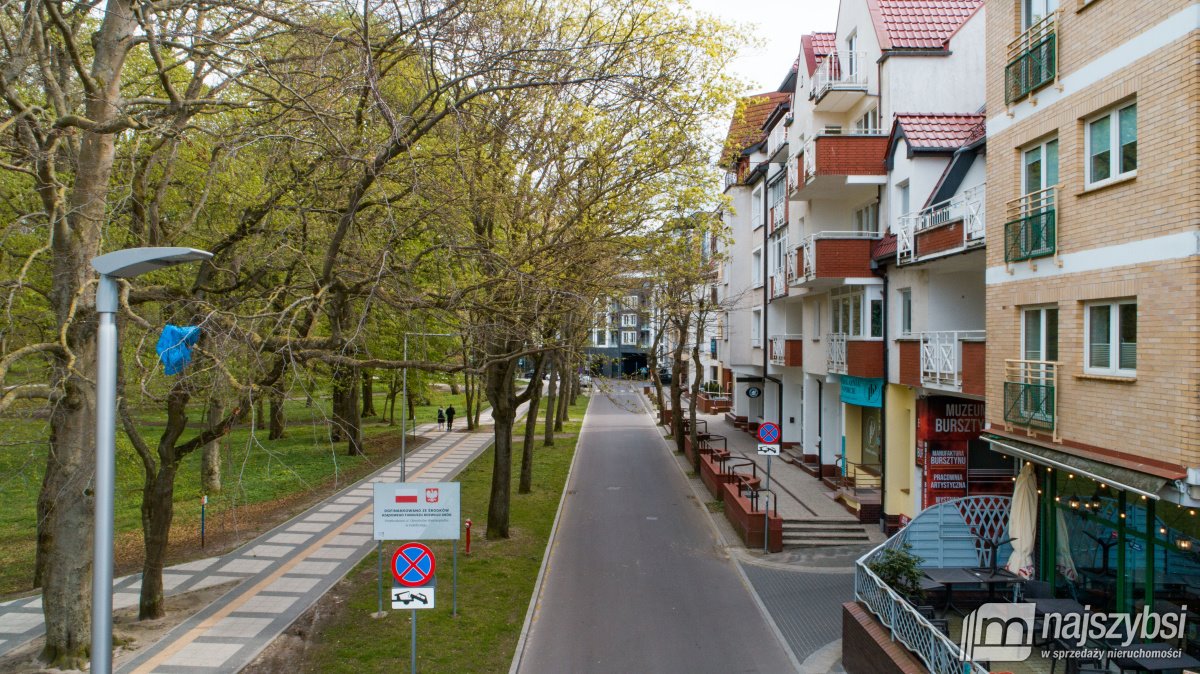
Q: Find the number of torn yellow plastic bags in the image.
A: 0